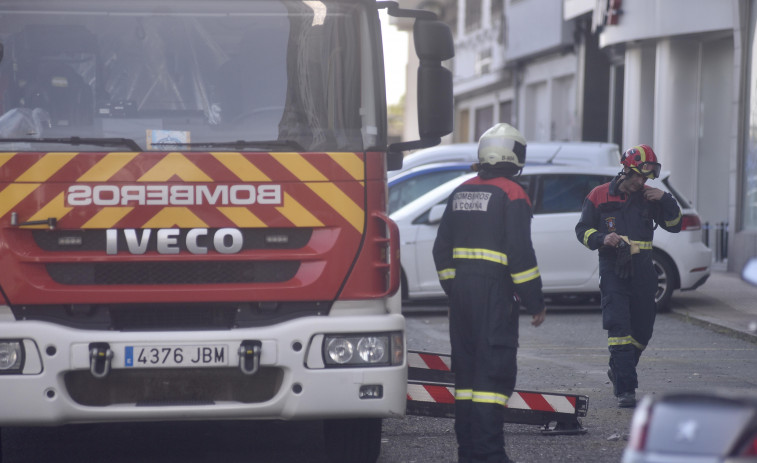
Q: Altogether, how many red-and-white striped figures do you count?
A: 2